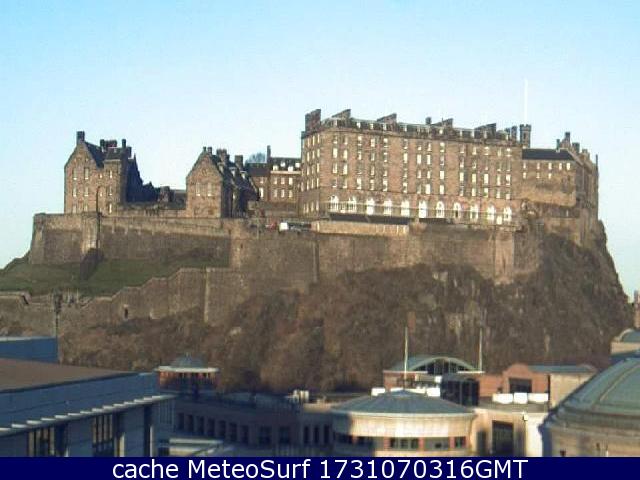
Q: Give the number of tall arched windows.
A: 11